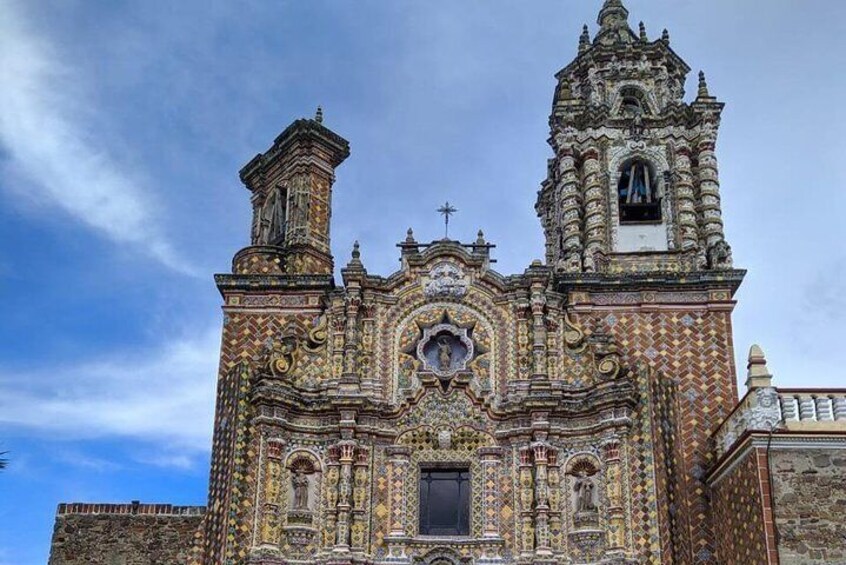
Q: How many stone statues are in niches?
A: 3